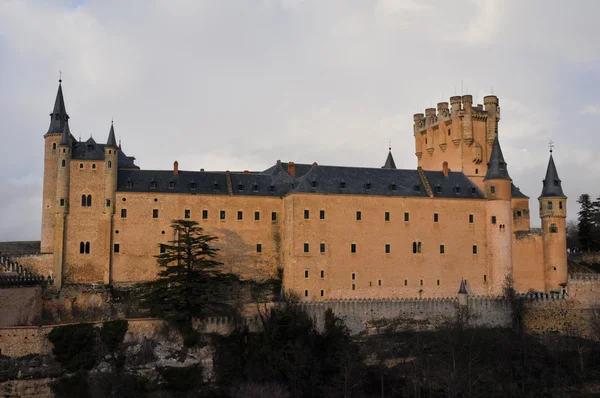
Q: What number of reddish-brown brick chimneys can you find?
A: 3